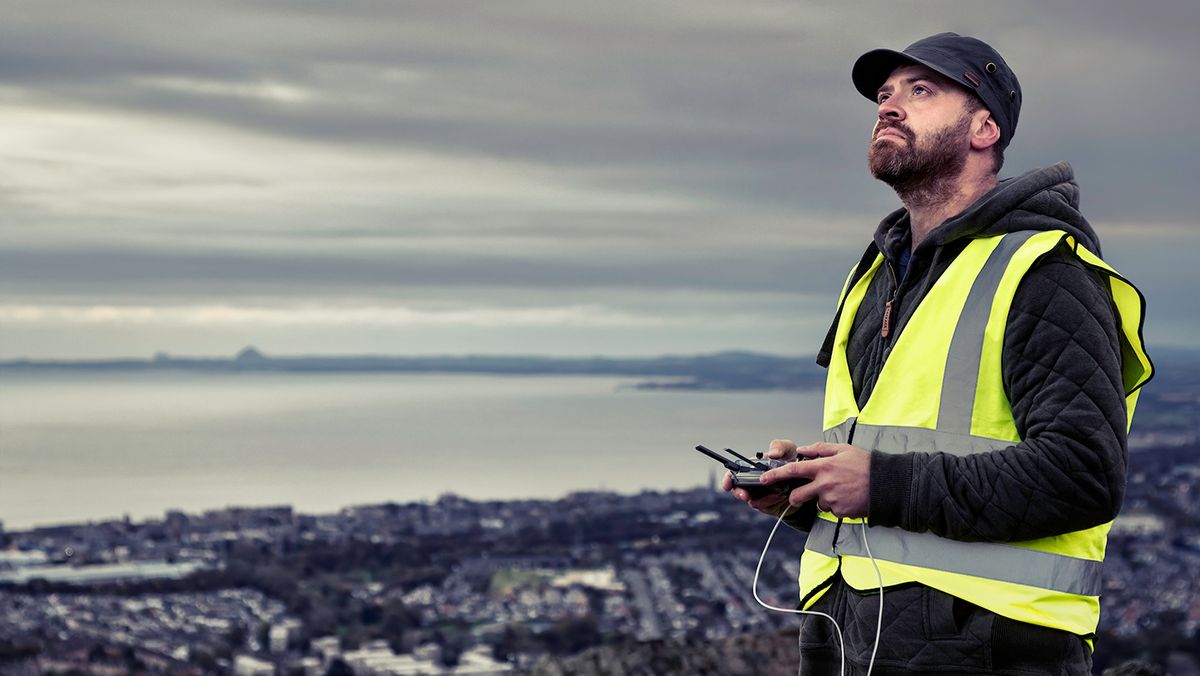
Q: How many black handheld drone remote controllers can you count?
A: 1